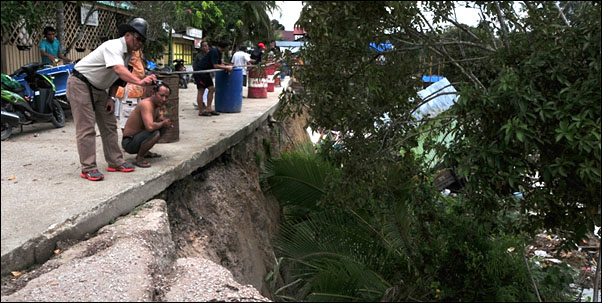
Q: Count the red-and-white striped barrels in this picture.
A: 3